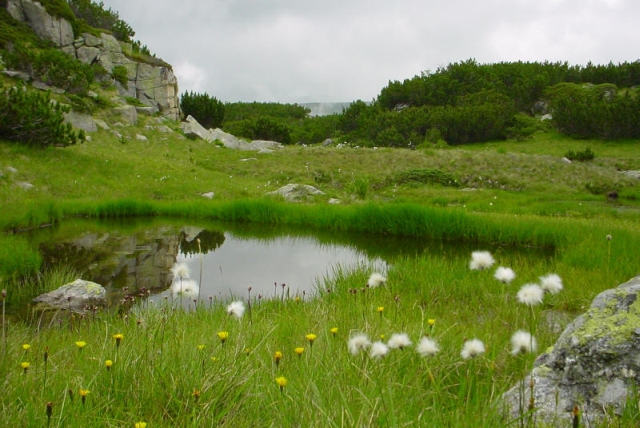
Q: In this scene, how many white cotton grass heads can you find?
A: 14